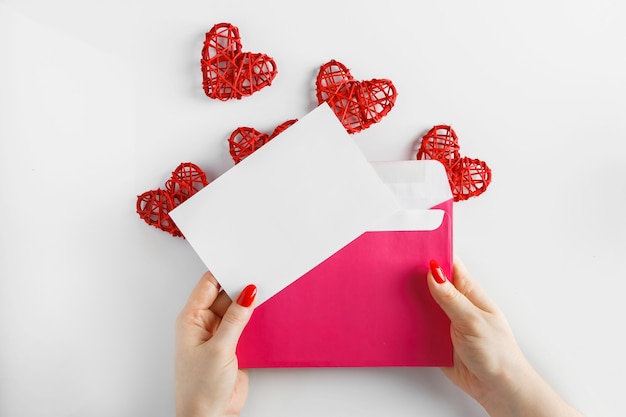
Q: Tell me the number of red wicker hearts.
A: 5